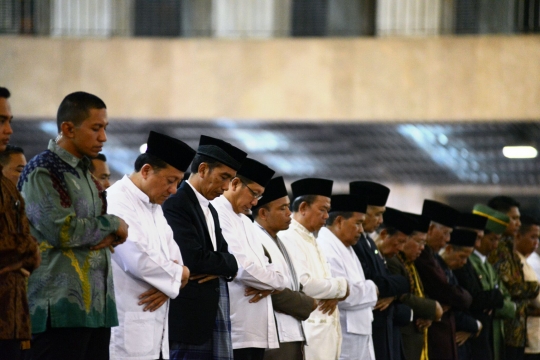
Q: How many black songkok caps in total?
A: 12